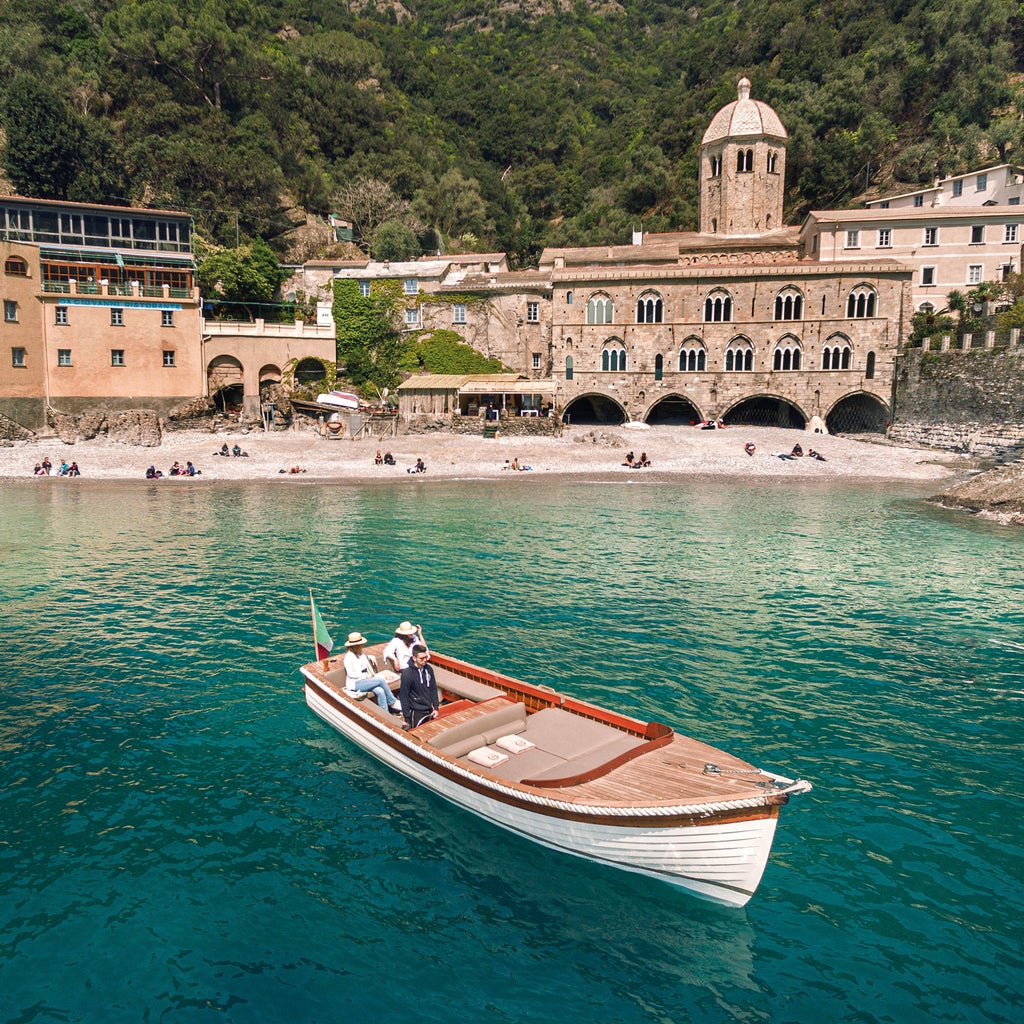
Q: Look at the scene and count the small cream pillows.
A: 2